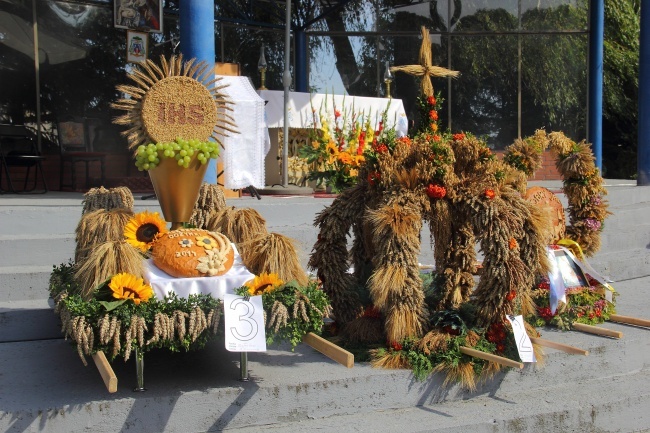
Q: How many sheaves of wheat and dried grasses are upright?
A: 6